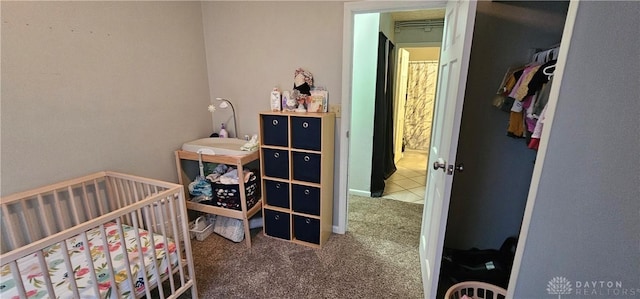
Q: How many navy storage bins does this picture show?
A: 8